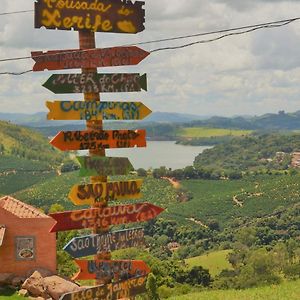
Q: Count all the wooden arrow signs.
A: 10